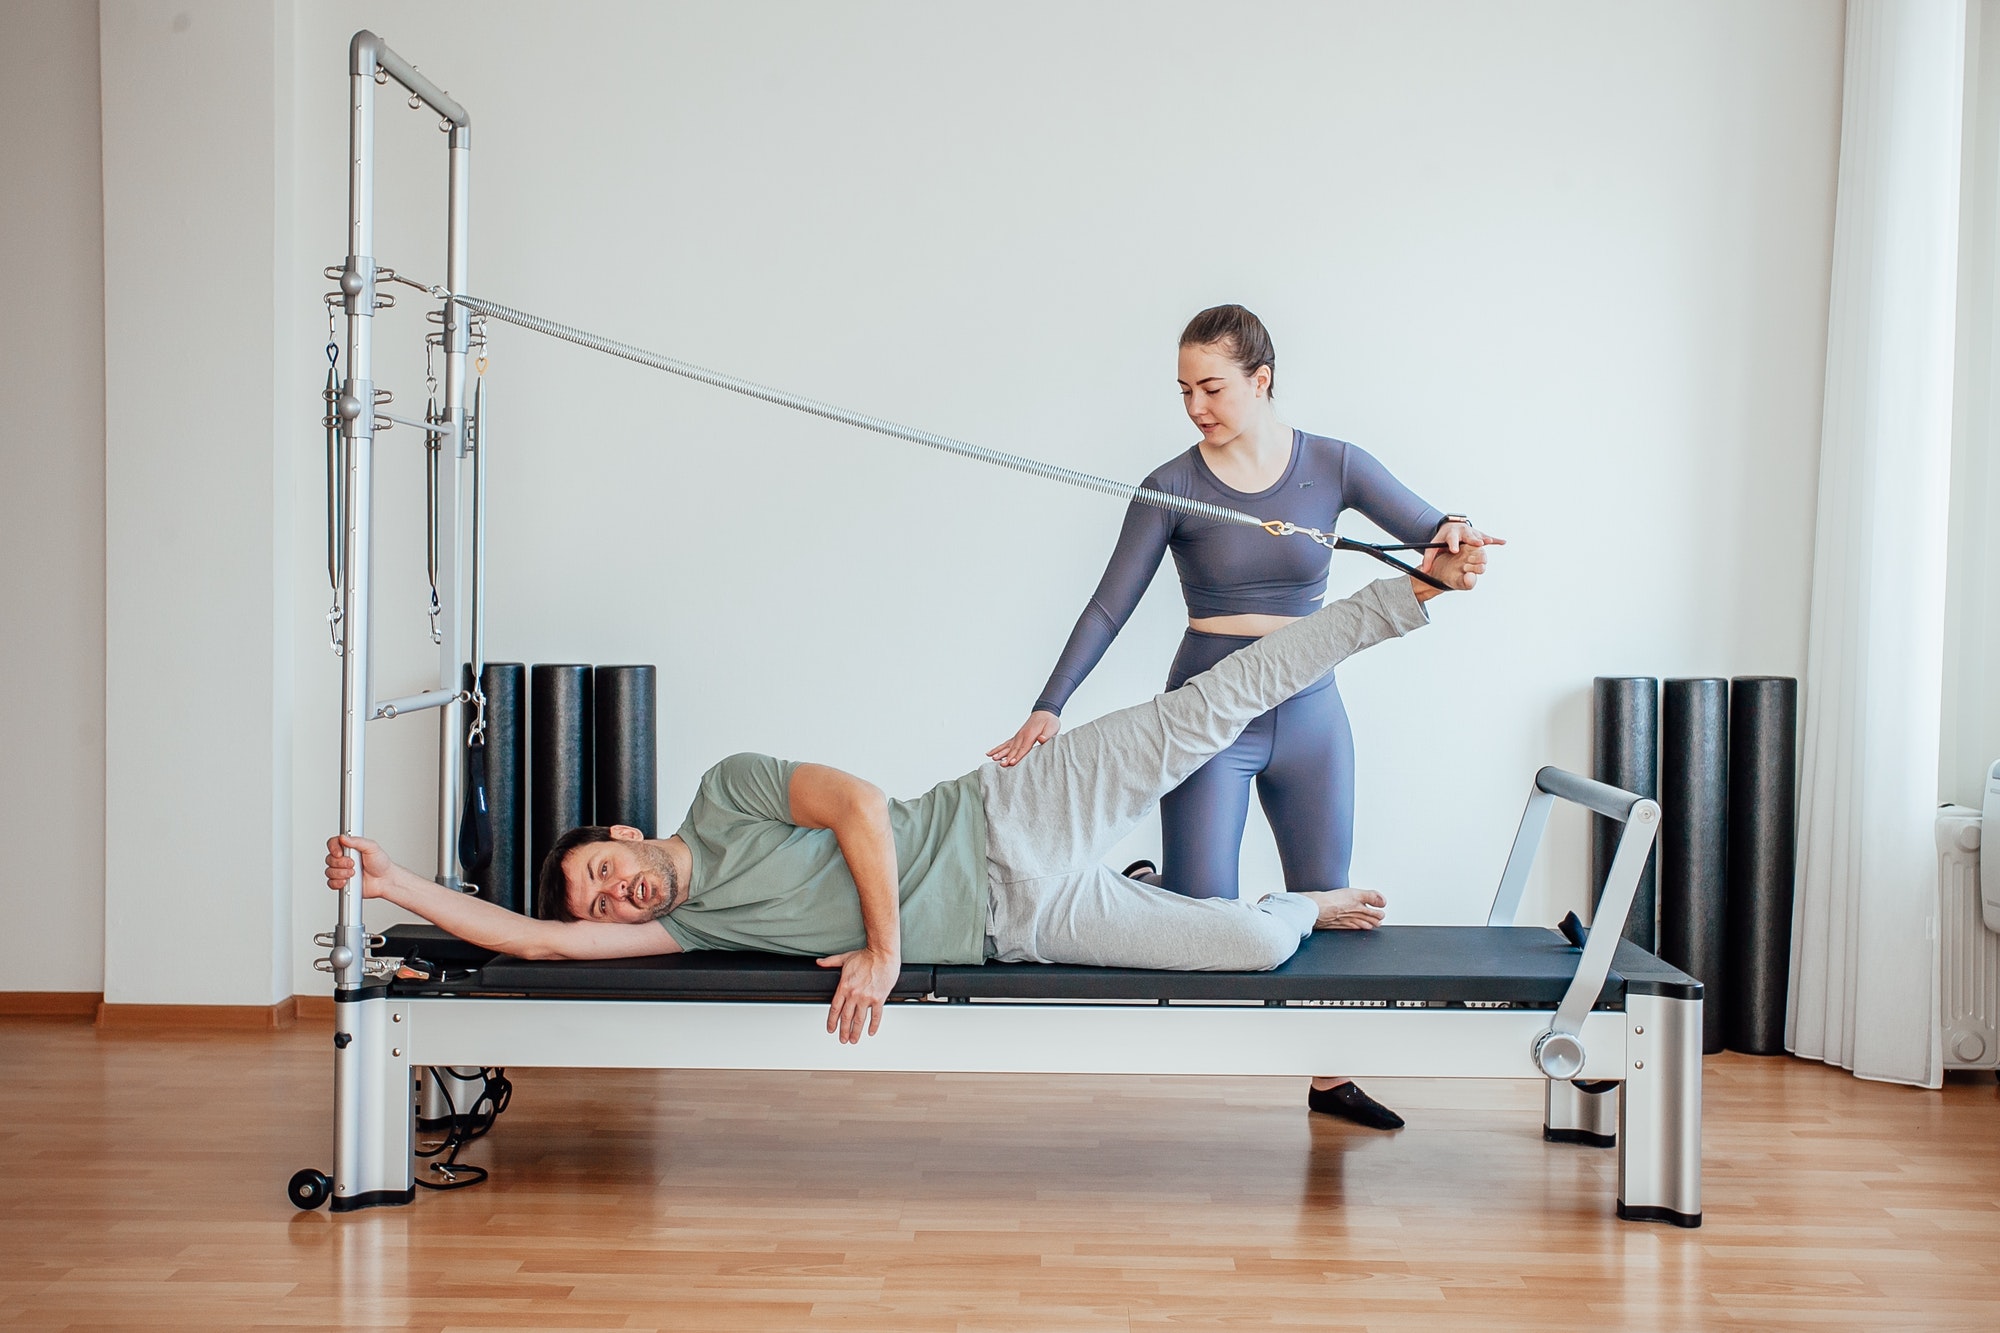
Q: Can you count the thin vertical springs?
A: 3